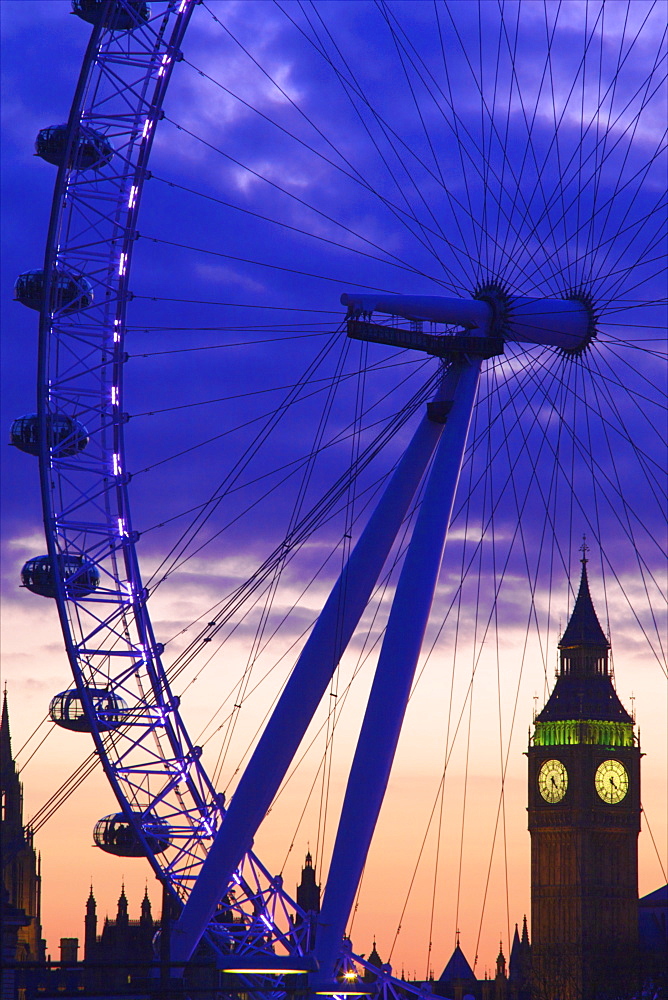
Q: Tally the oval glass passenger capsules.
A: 7